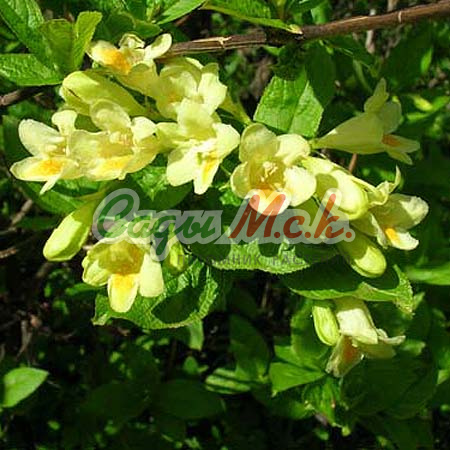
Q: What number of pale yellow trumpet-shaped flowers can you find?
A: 10